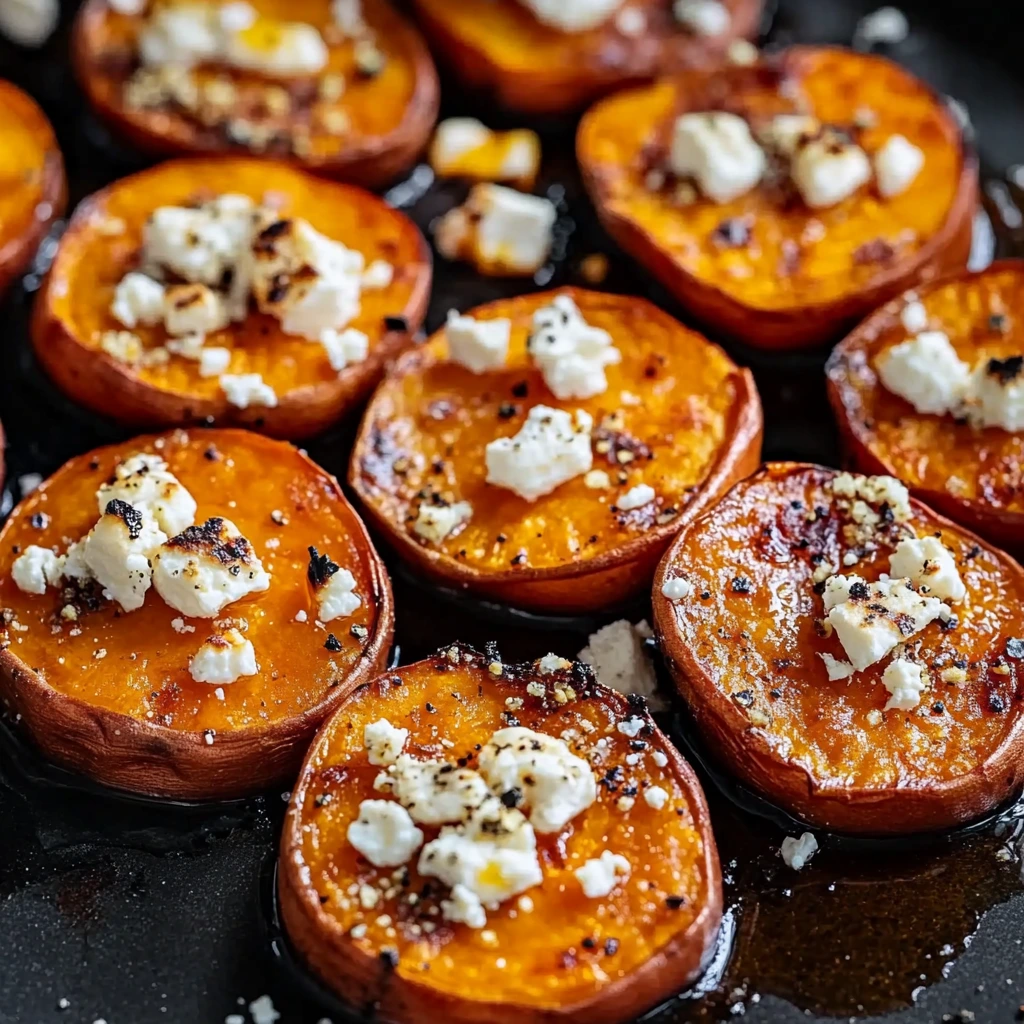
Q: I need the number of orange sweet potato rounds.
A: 10